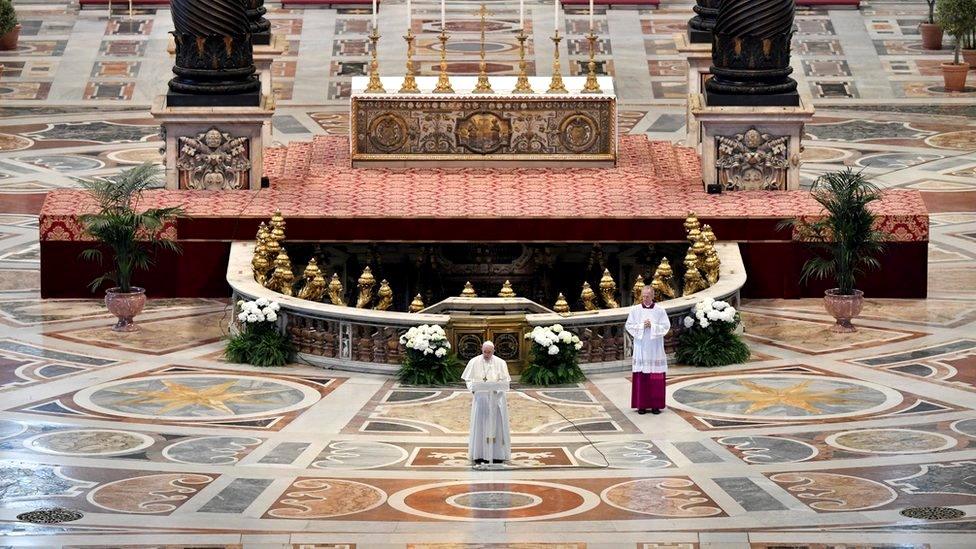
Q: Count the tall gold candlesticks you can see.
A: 6